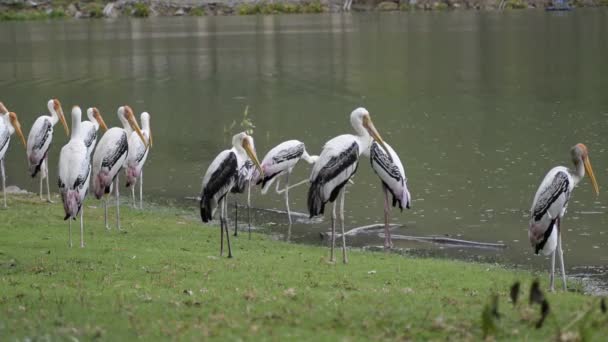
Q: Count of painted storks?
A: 13